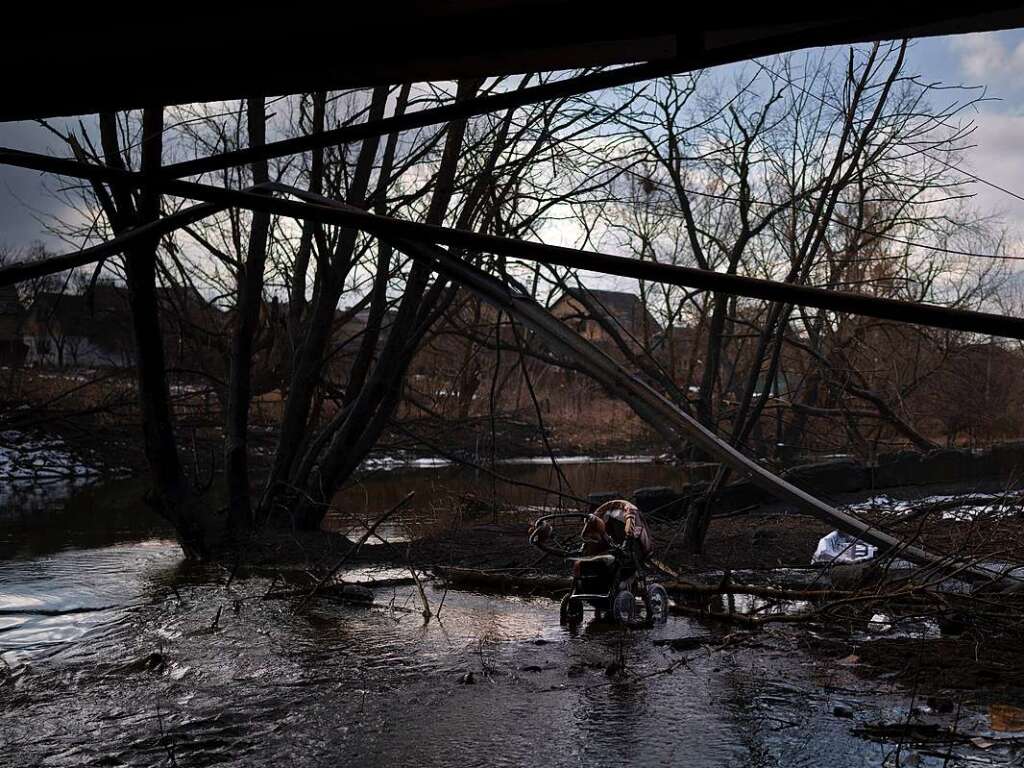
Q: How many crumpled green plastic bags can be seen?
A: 0